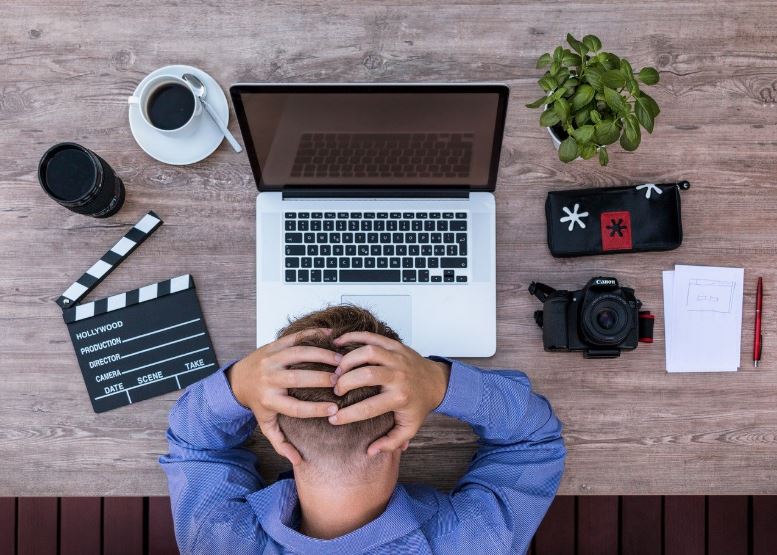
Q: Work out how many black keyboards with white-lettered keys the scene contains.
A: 1